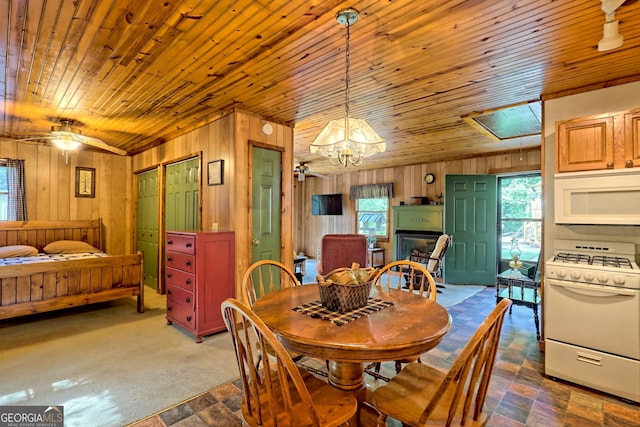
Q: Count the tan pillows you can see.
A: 2